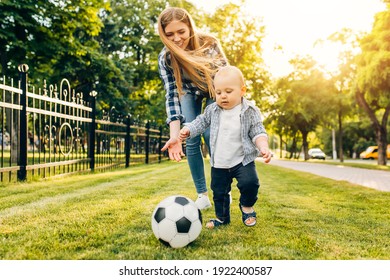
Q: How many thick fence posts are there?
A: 5